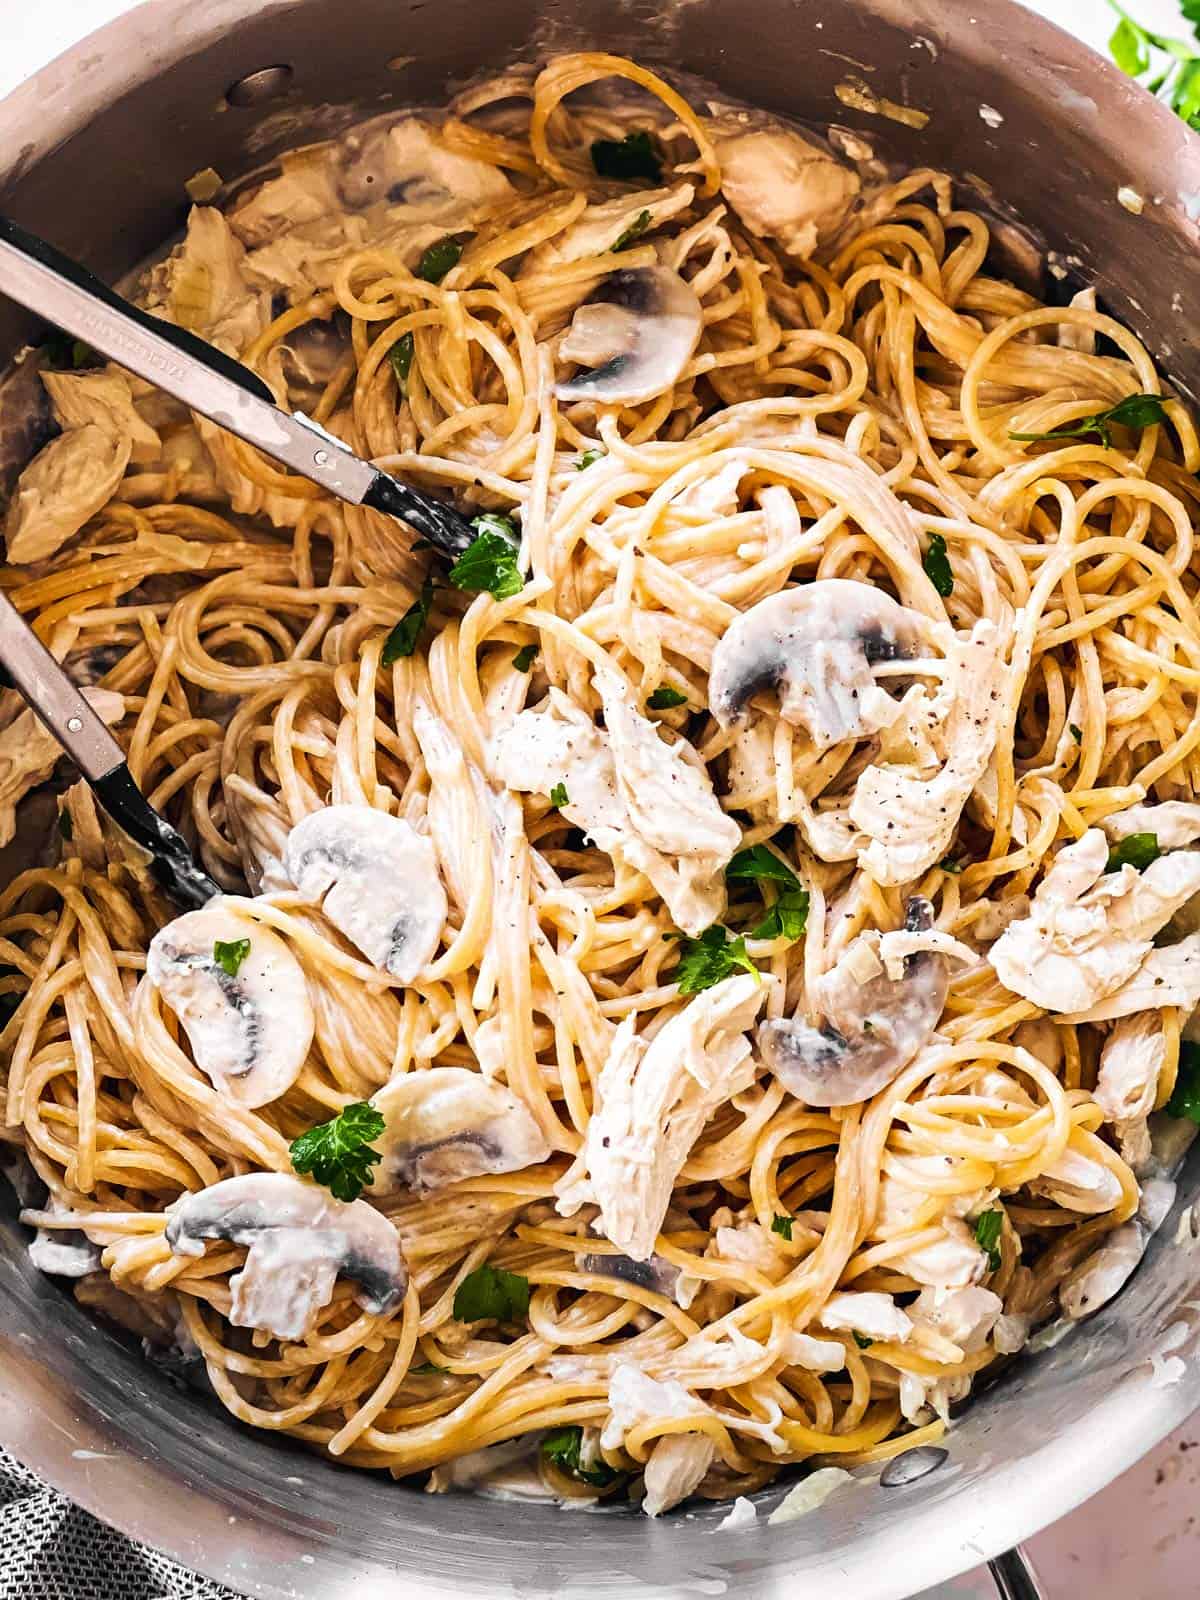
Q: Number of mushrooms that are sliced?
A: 7